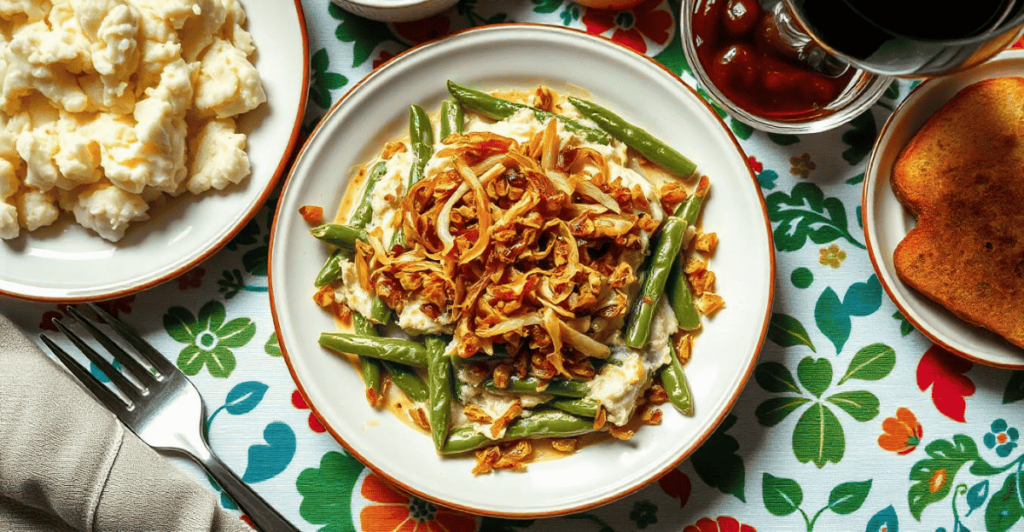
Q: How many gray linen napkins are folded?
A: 1